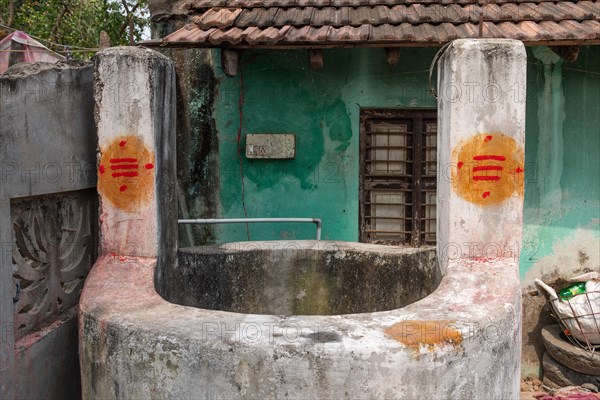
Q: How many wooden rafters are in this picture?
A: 4